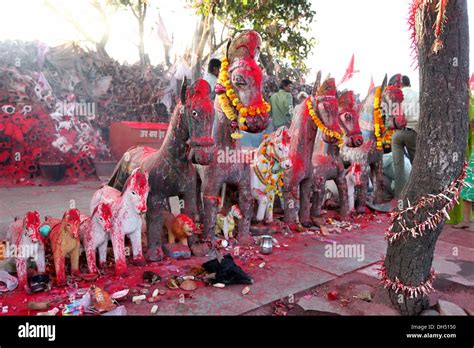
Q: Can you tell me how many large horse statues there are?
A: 5